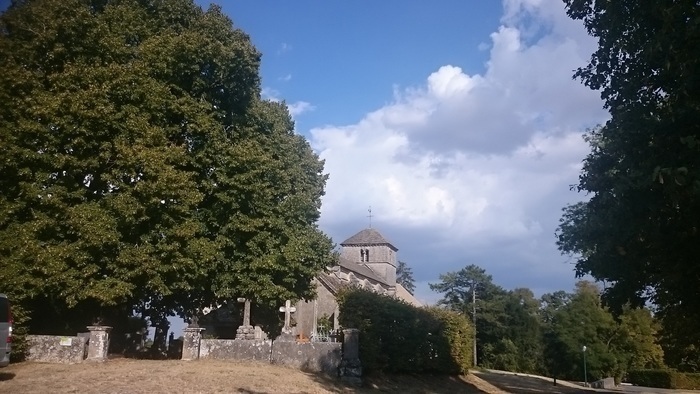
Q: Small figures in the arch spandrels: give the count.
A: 0